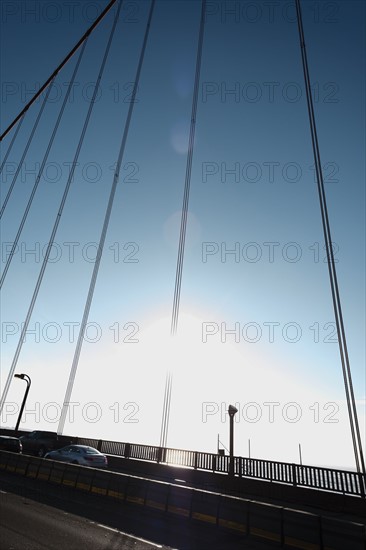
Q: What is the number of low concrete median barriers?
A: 1